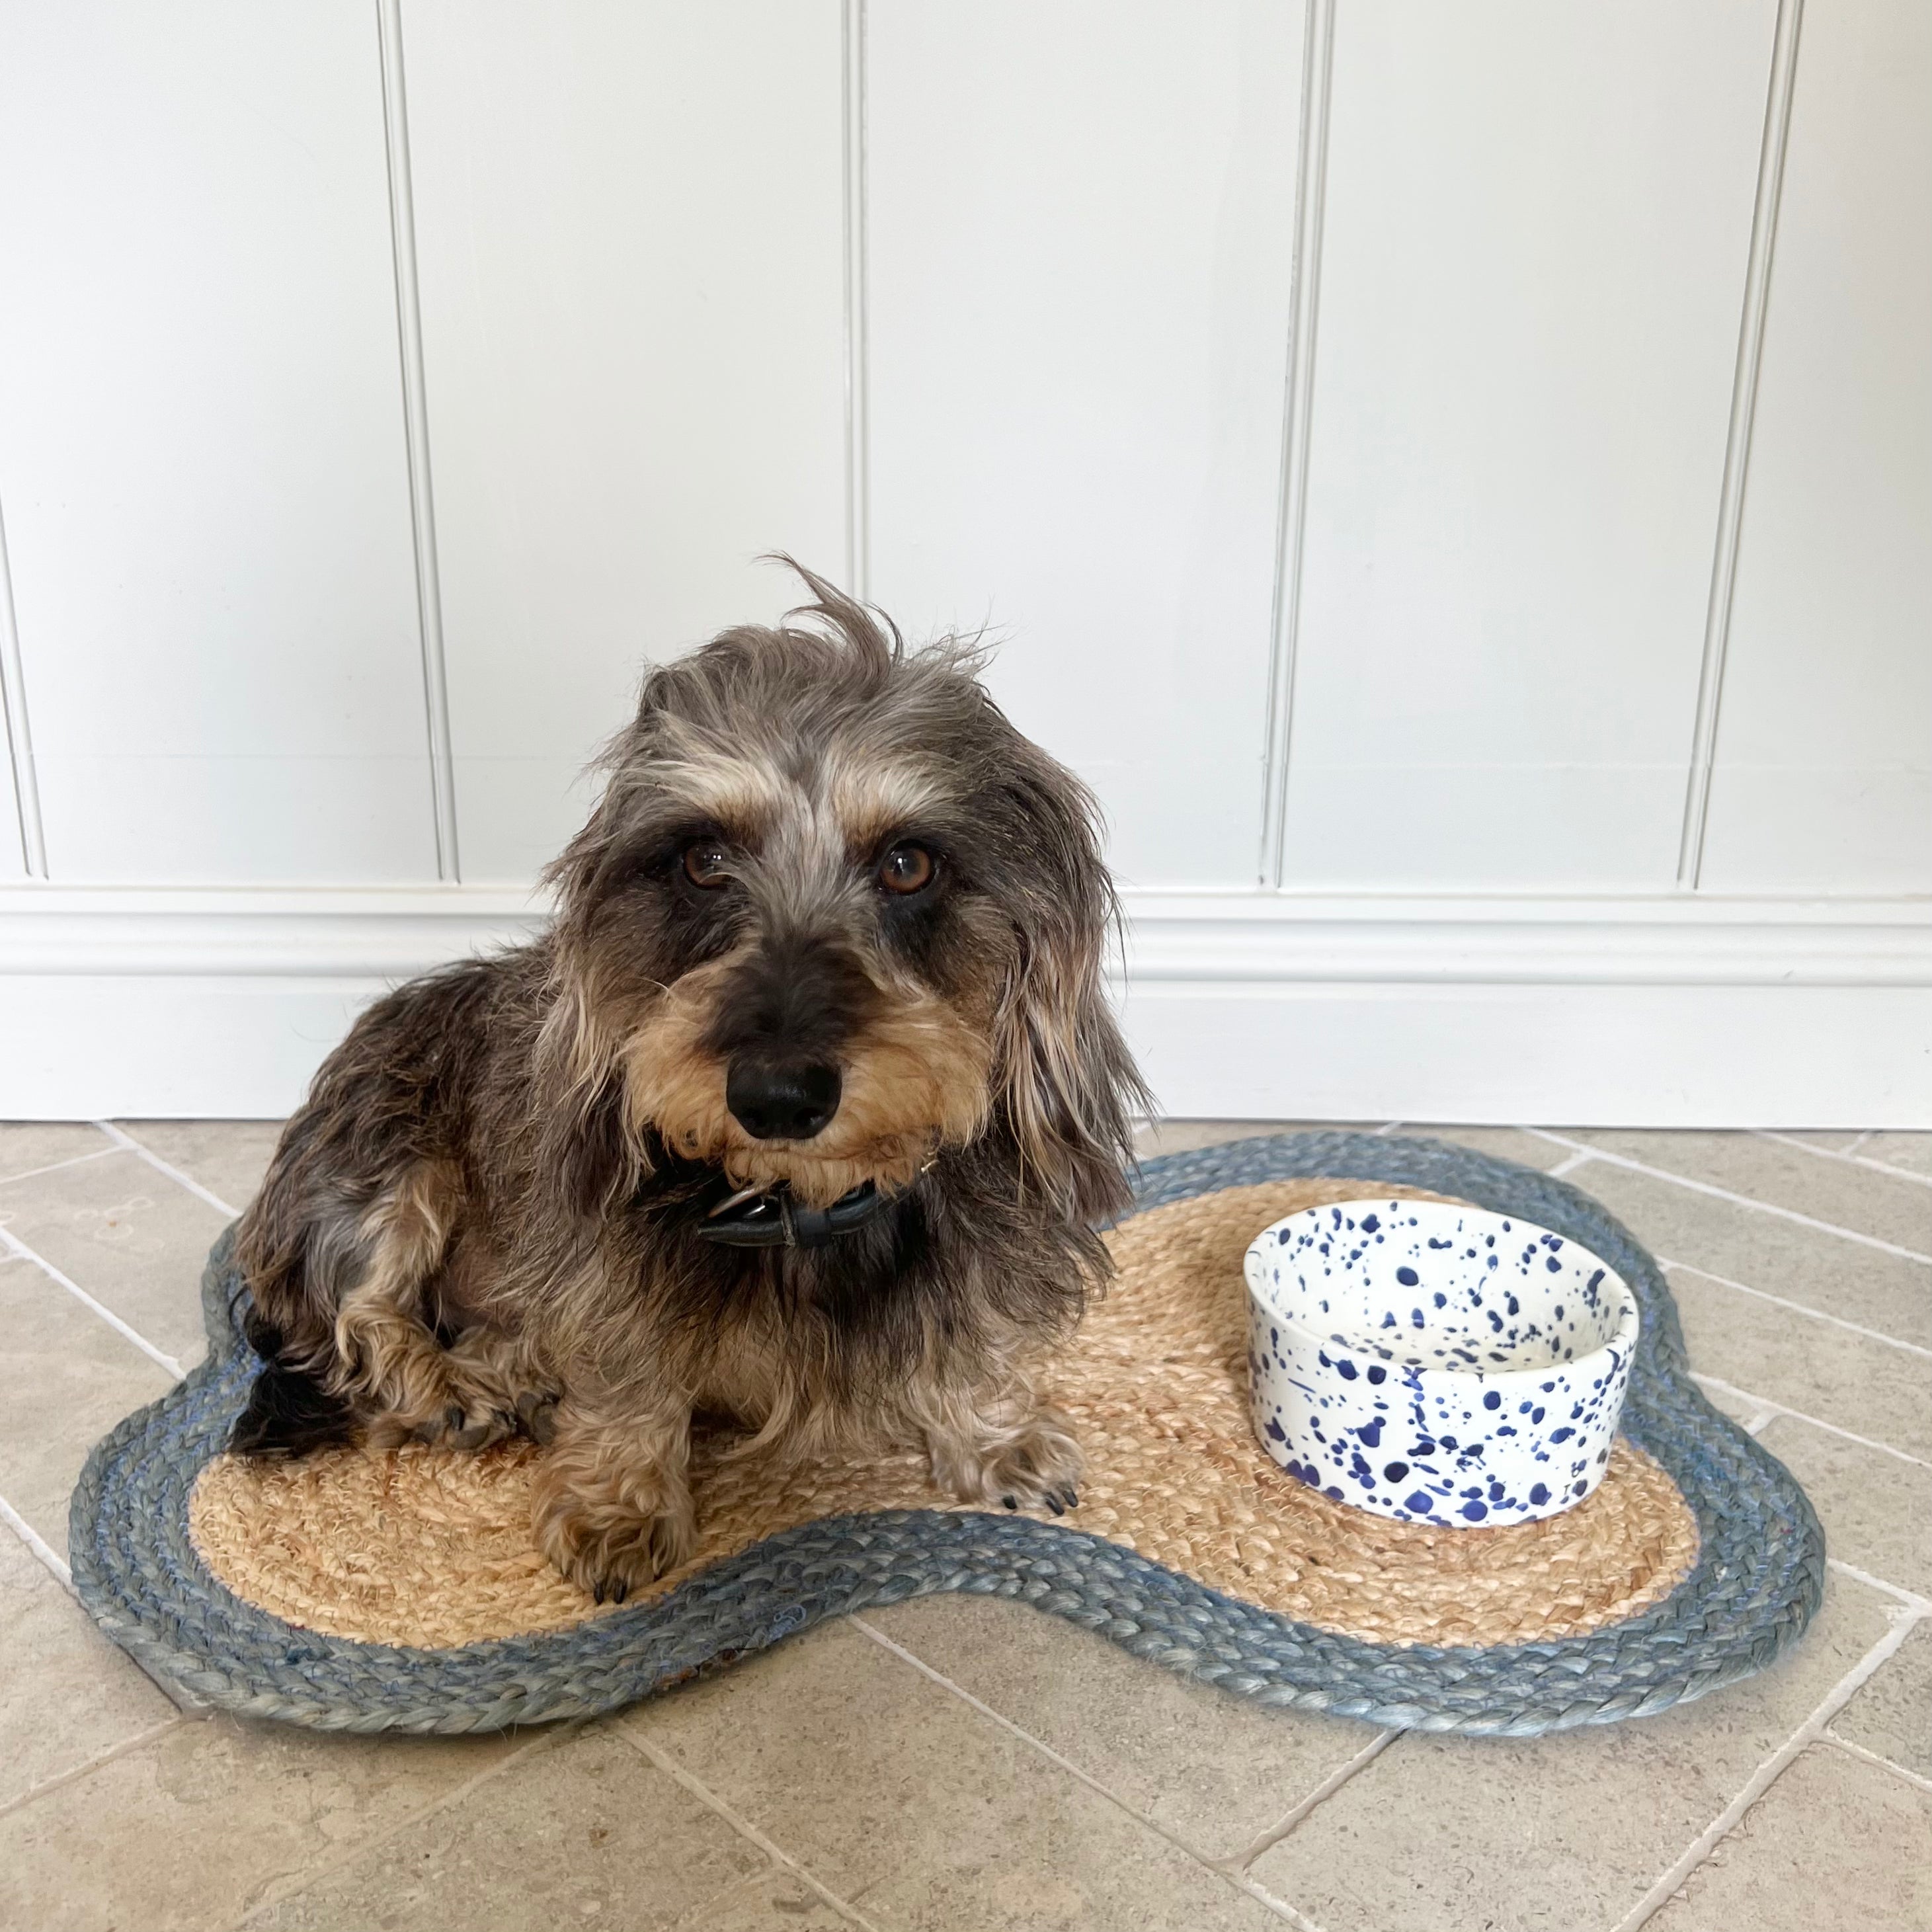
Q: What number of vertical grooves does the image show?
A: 5